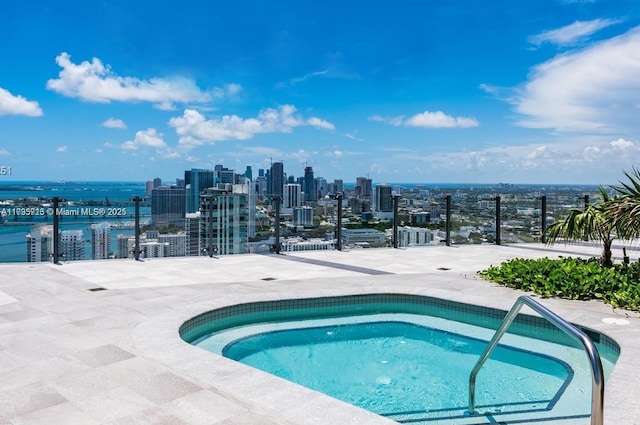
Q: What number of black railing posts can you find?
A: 10